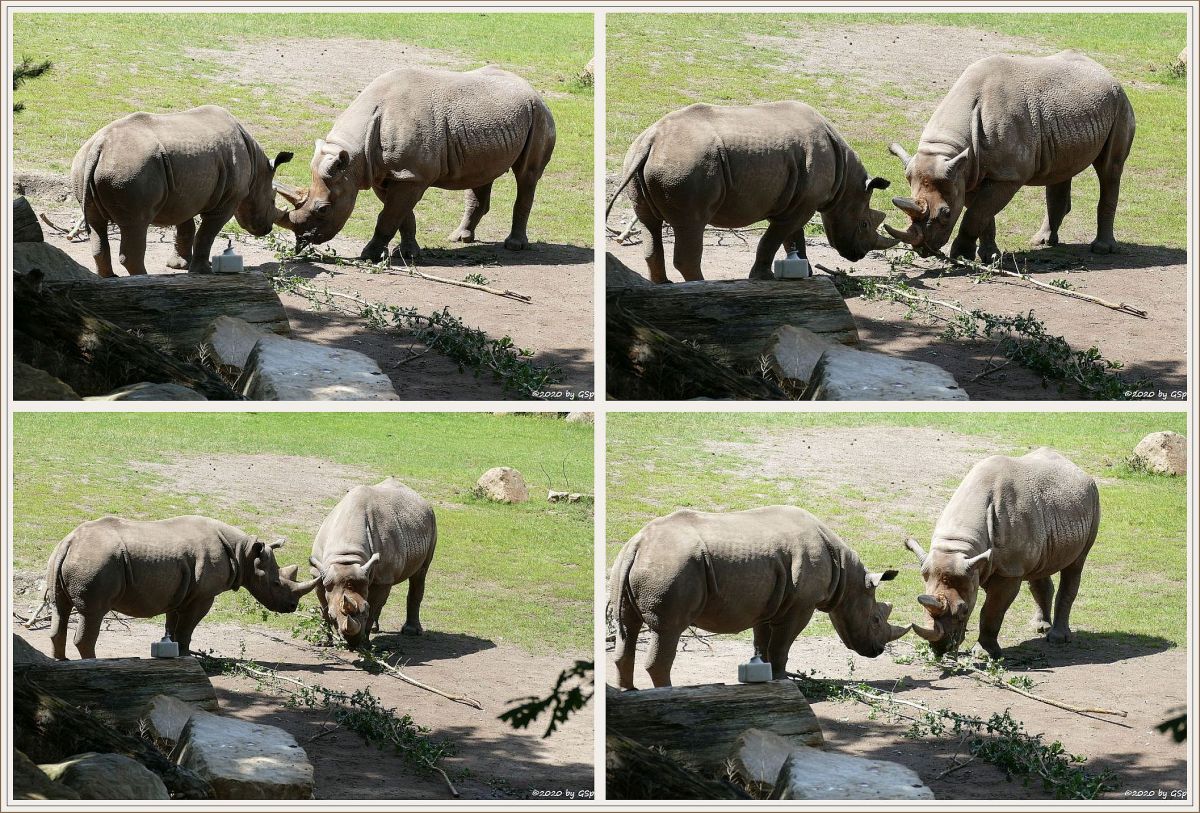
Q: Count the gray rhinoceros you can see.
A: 8